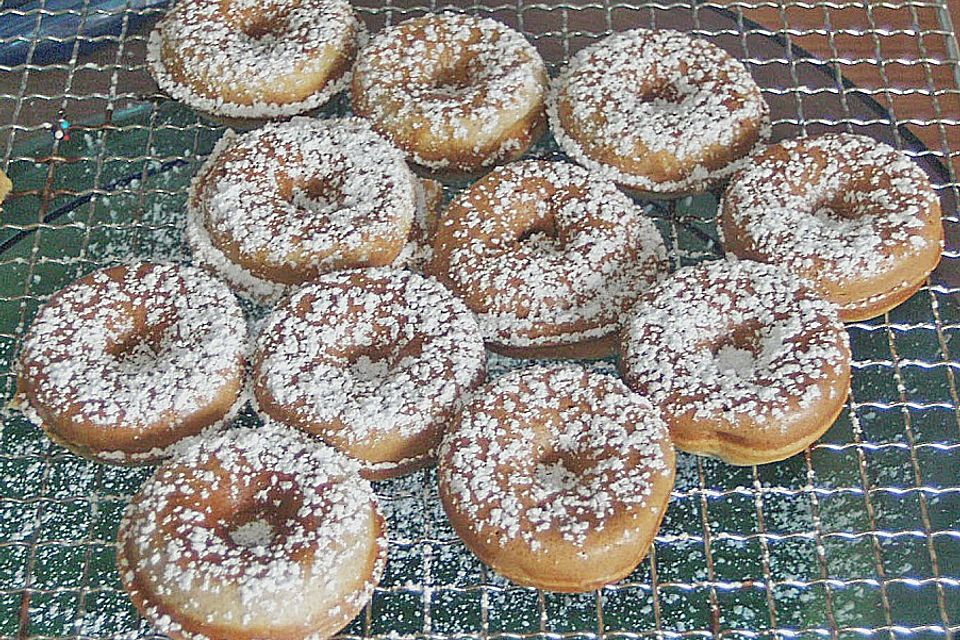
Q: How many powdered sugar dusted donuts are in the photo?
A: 11